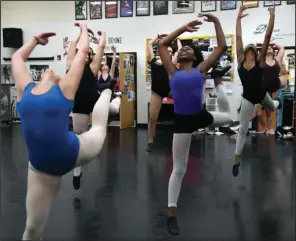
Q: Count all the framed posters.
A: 12